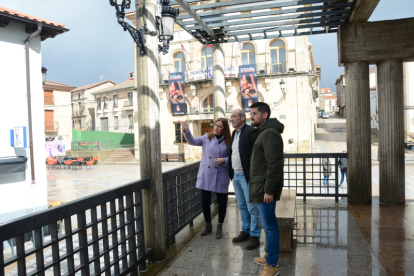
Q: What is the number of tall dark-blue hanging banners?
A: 2